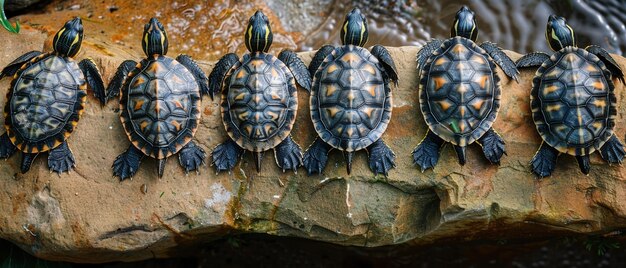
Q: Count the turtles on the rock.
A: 6